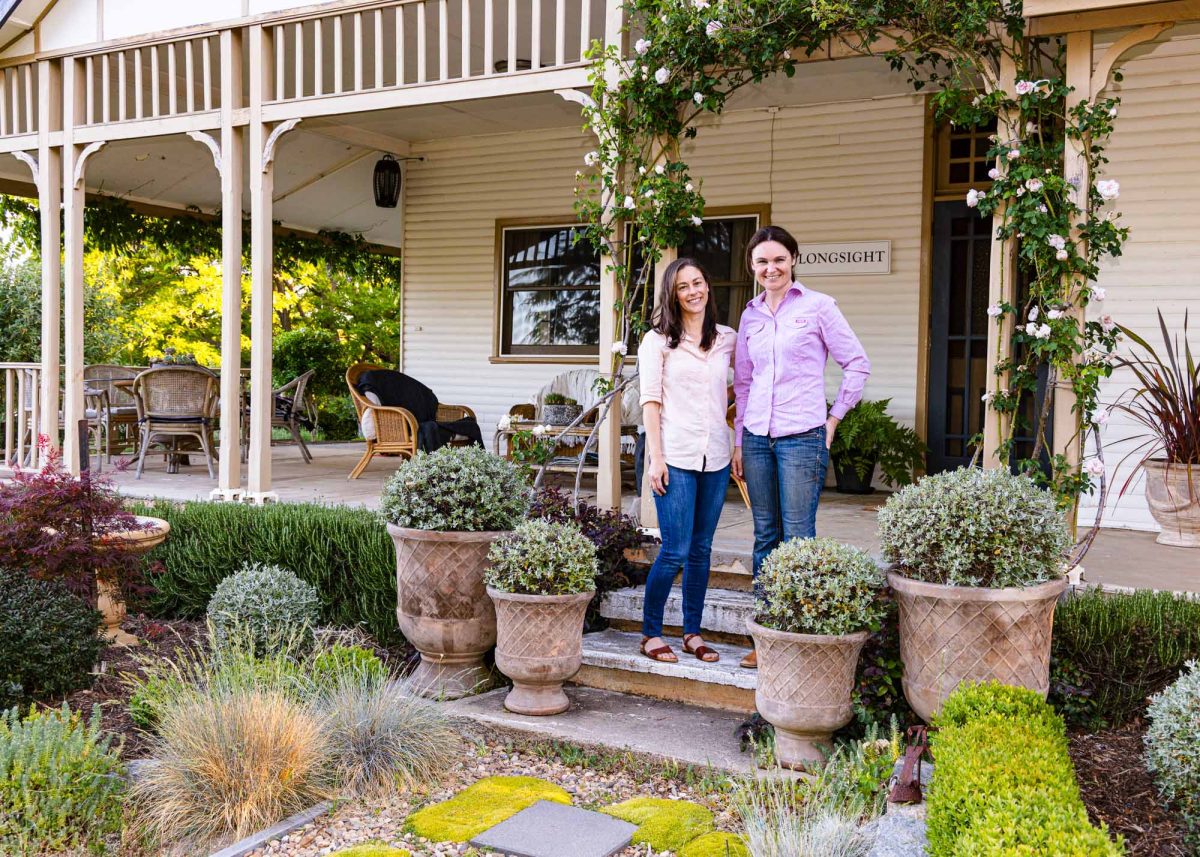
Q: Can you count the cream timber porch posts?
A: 8